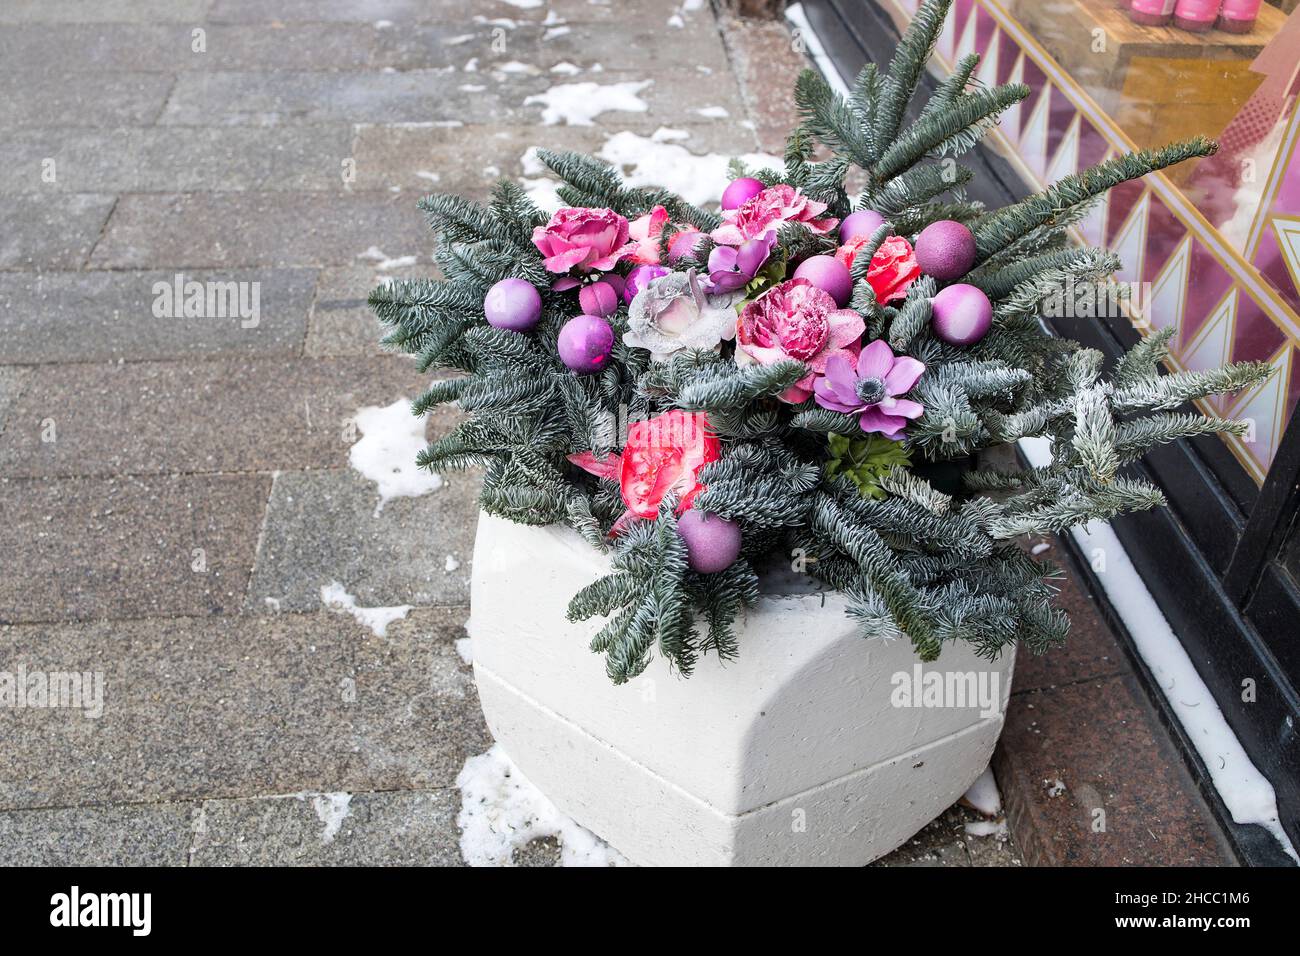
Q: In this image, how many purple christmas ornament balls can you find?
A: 10